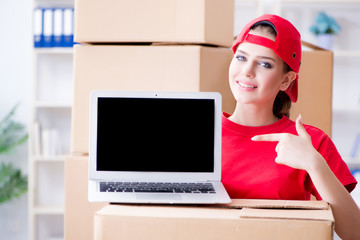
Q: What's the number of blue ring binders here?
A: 4